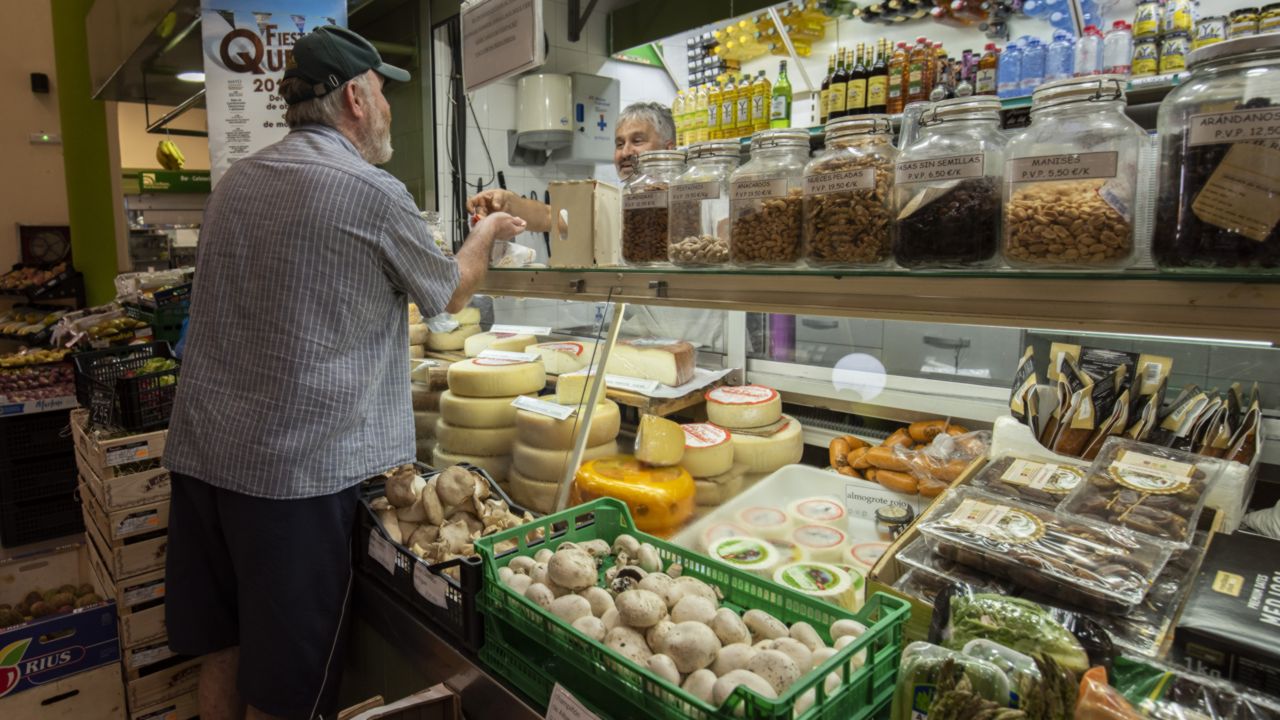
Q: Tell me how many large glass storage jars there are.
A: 7